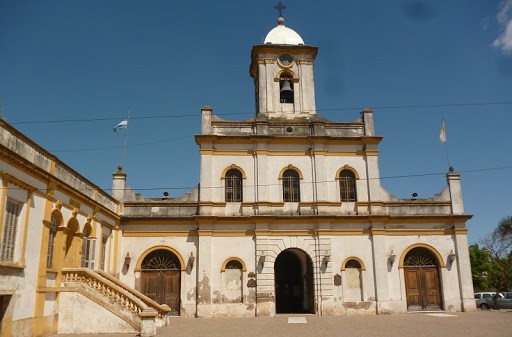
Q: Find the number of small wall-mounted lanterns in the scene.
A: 6